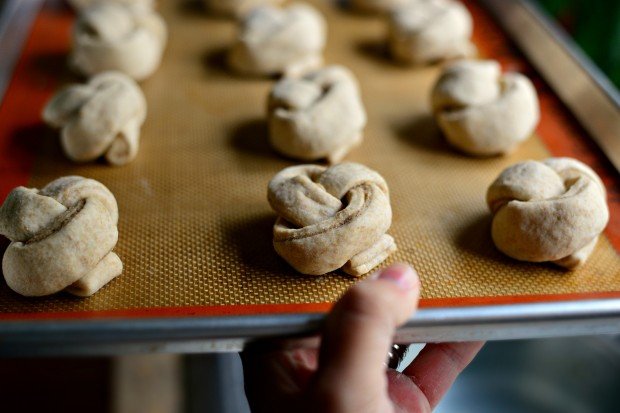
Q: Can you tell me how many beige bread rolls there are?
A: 12